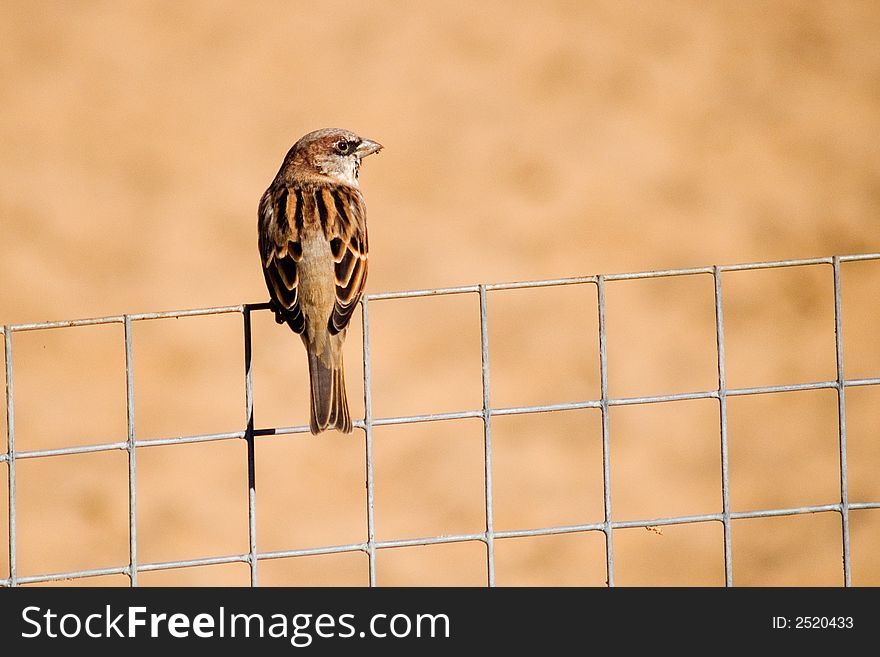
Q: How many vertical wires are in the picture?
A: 8